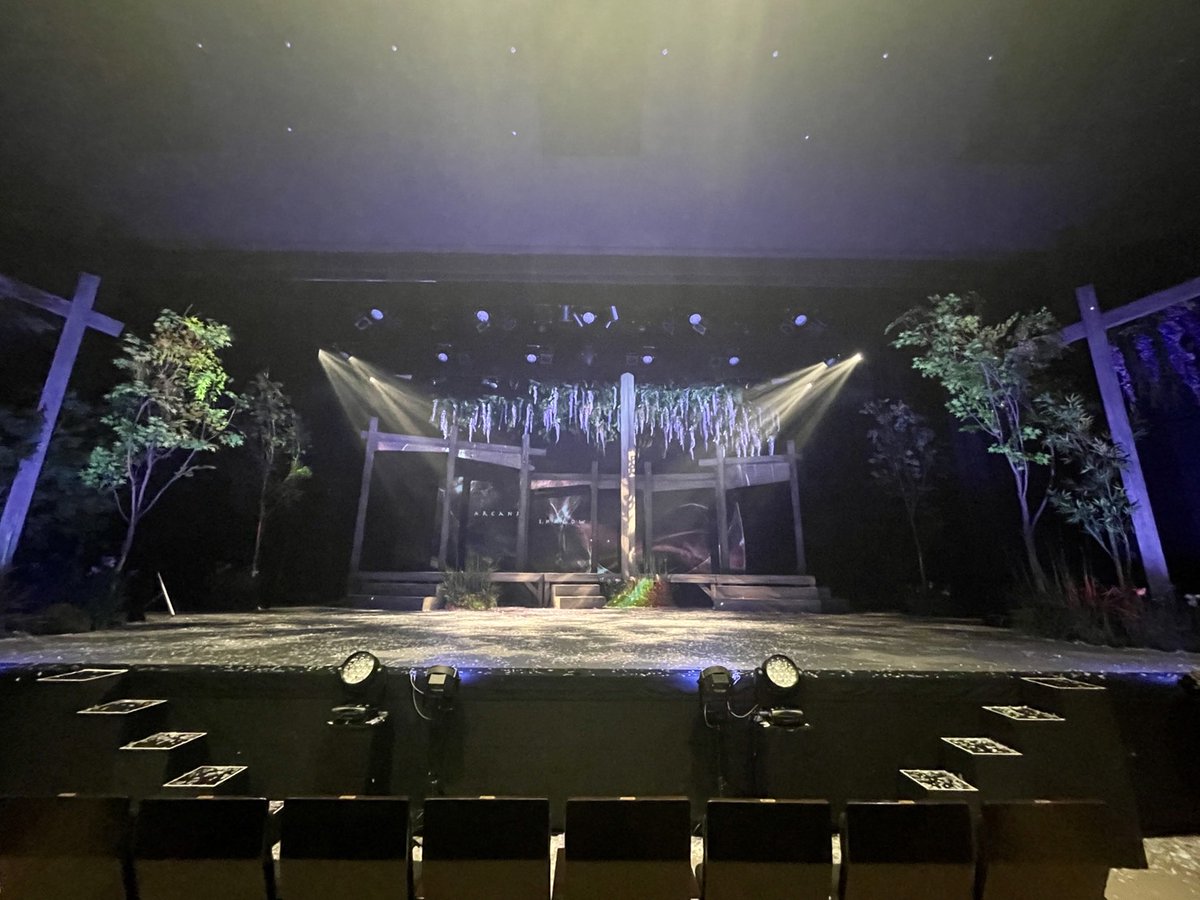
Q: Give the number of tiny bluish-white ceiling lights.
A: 11